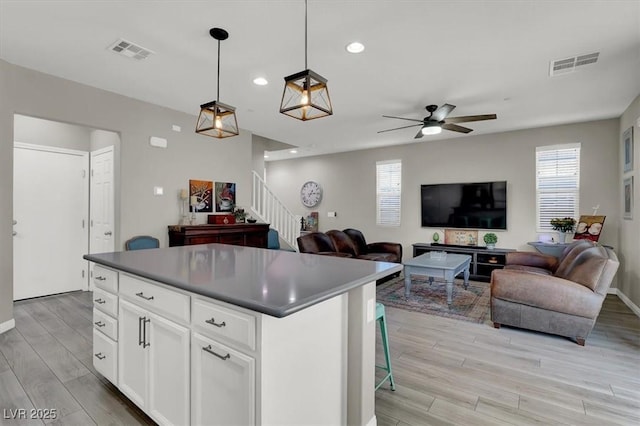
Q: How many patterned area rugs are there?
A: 1